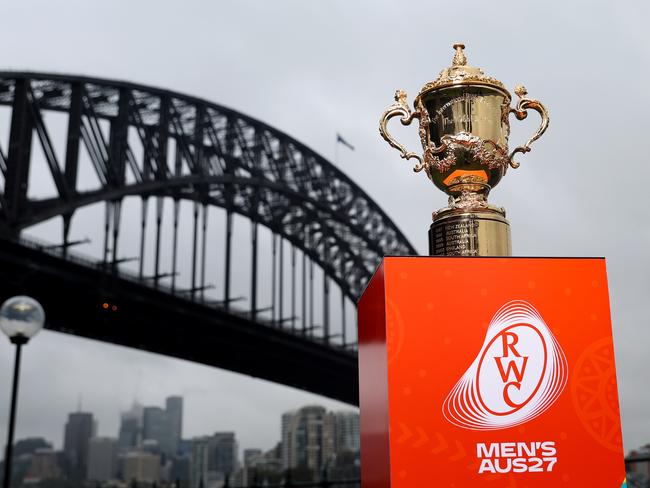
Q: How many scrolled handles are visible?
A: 2